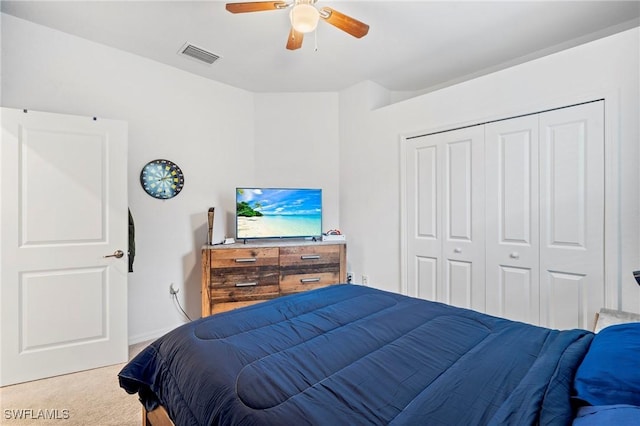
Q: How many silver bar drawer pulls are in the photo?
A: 4